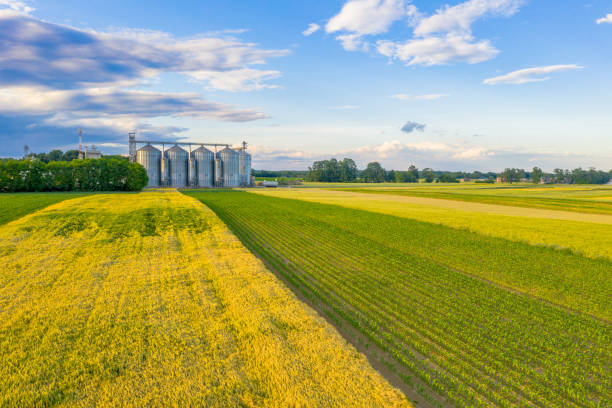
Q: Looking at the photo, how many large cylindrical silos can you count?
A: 5